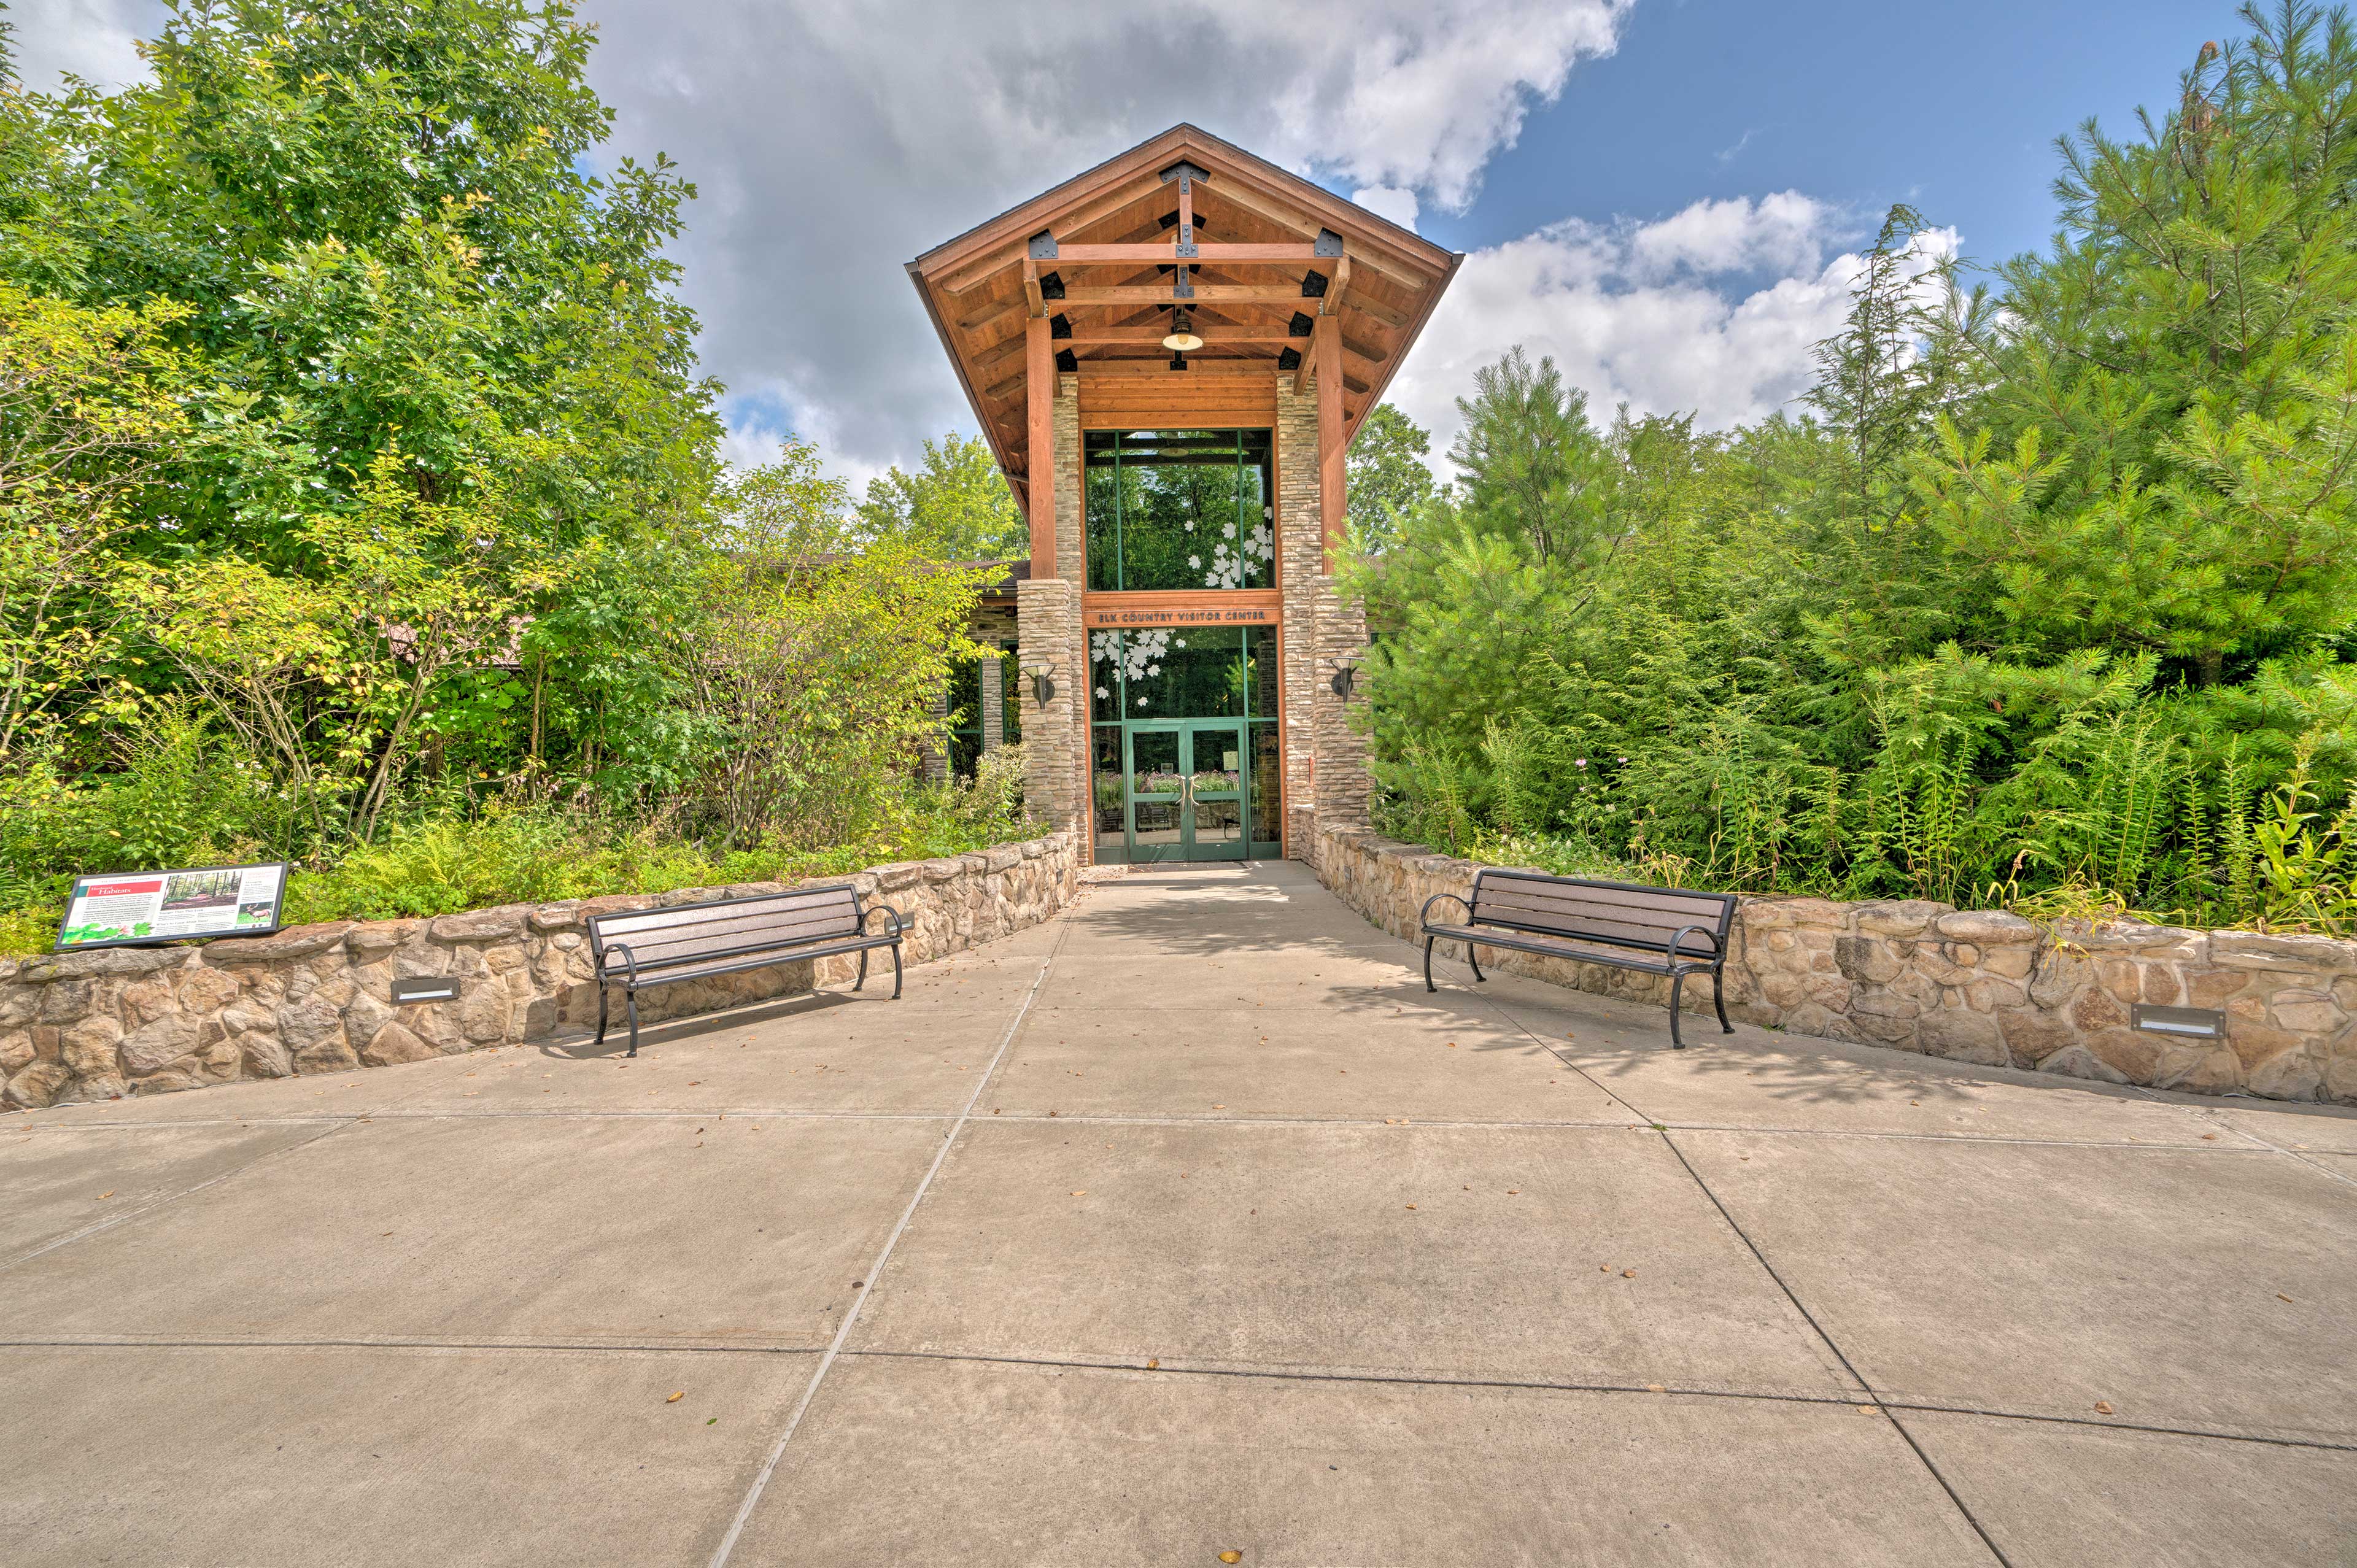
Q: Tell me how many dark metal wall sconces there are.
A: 2